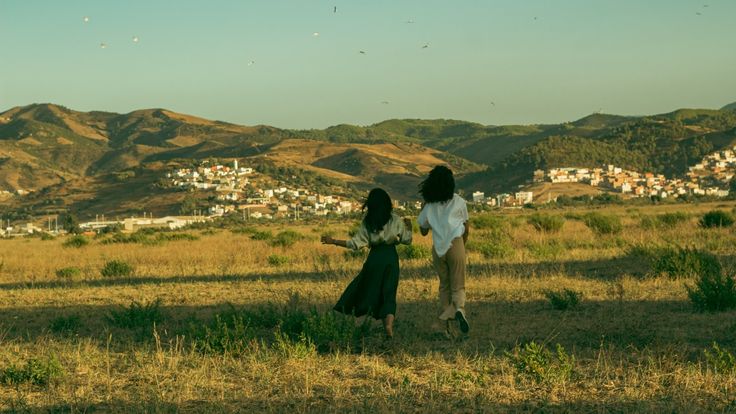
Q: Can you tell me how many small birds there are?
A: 14